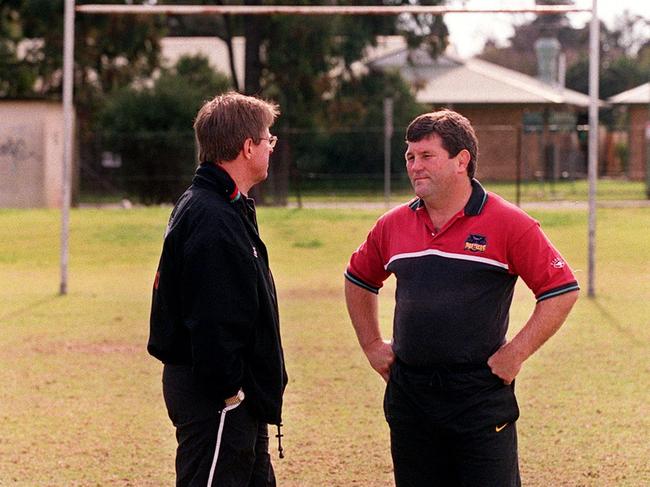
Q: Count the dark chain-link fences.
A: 1